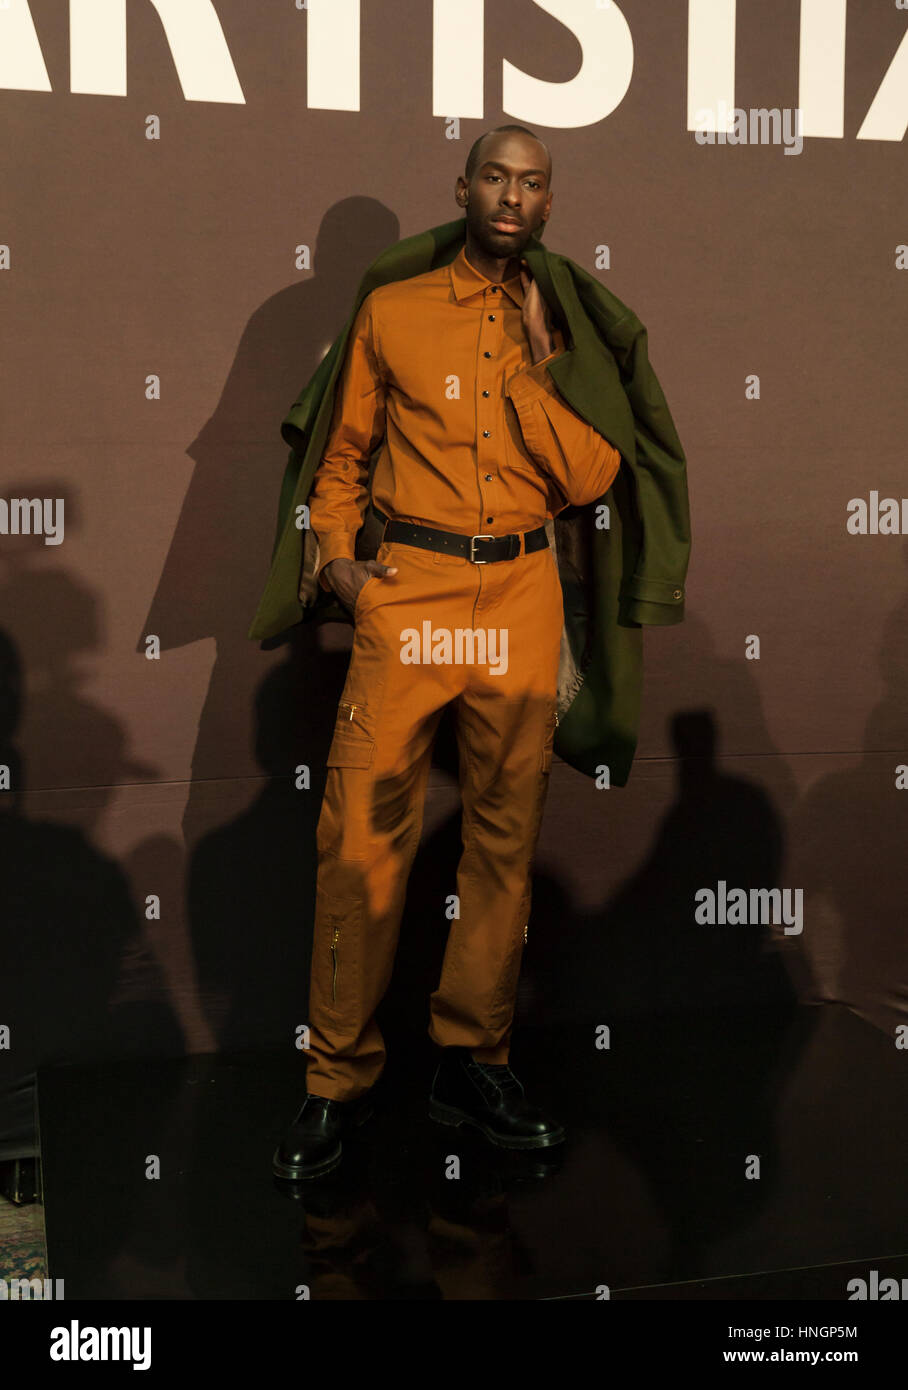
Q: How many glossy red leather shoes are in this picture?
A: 0